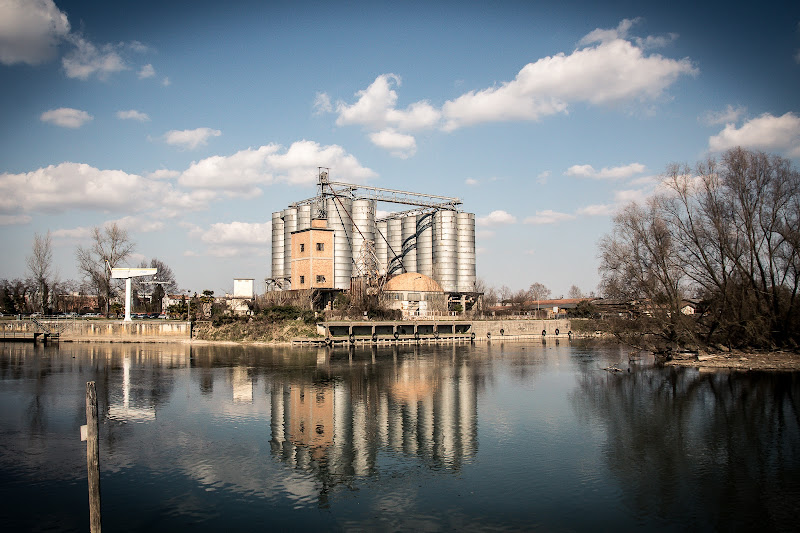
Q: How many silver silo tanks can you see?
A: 12